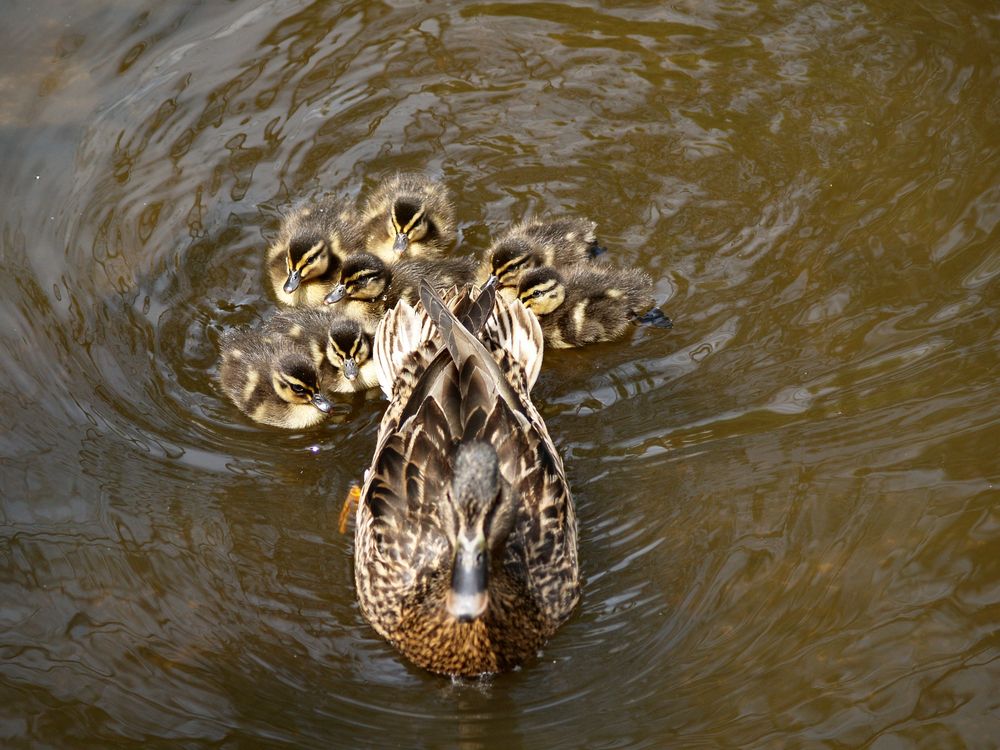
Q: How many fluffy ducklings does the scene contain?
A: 7